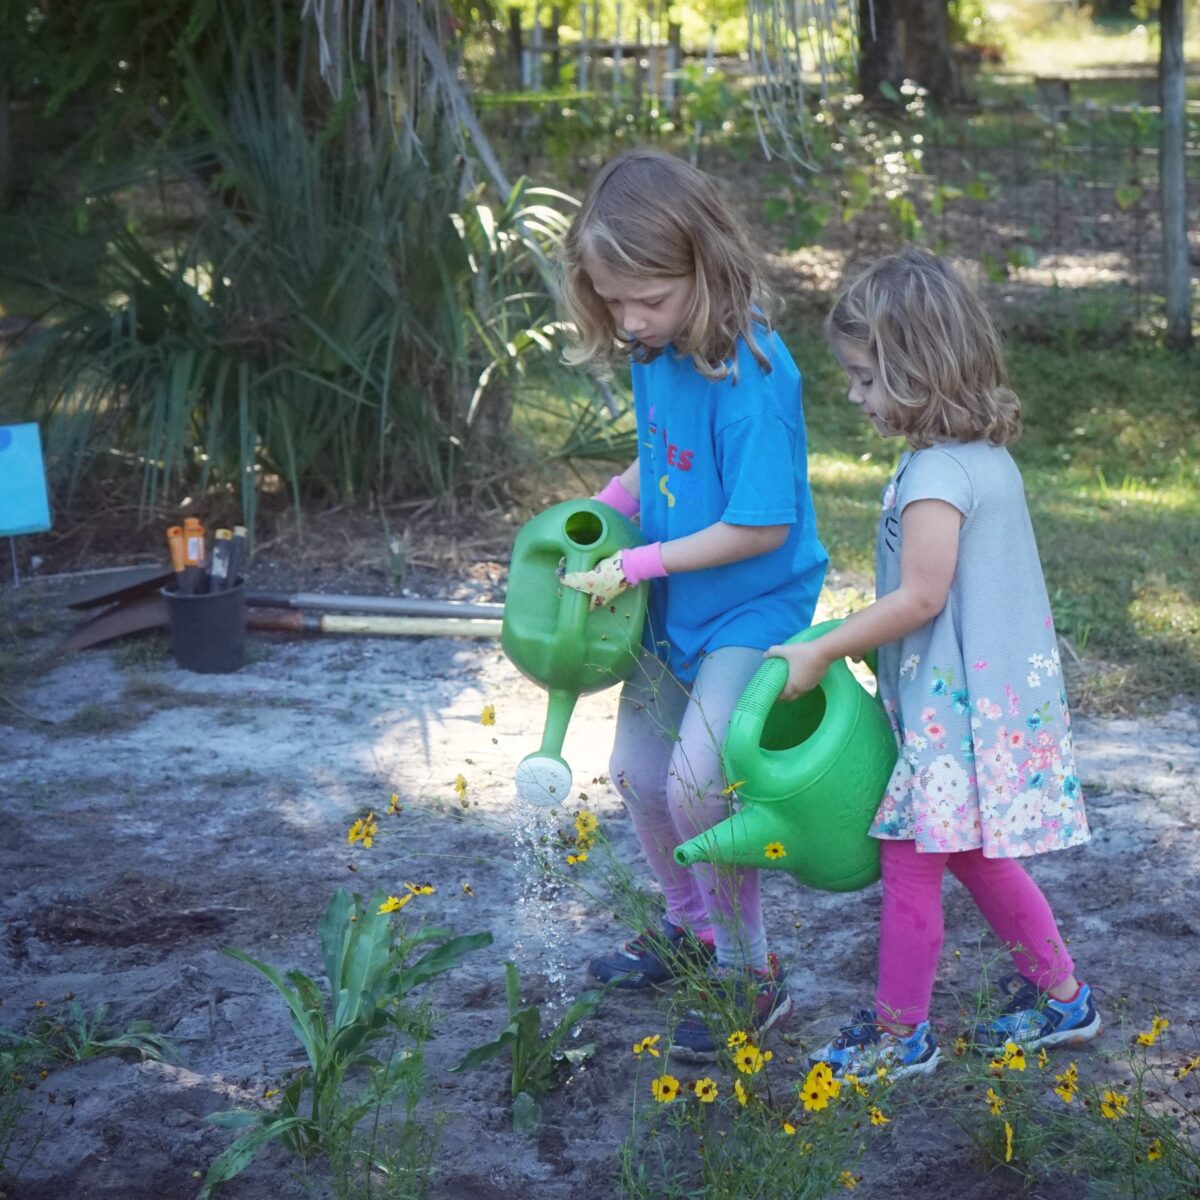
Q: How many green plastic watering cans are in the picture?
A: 2